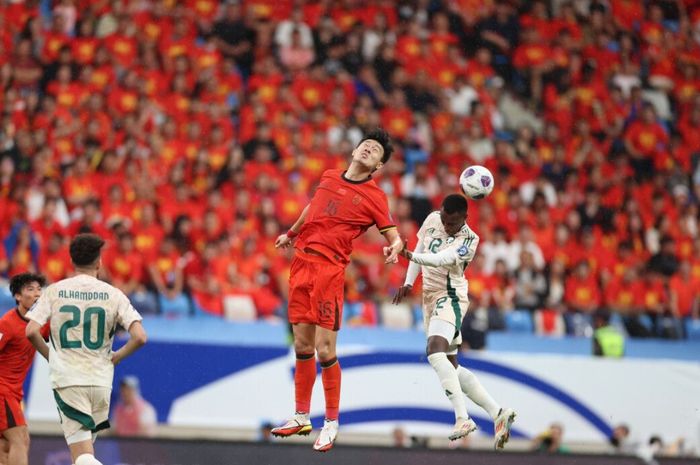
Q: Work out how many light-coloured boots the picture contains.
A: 4